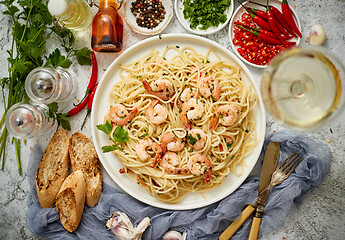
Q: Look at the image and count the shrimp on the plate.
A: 12